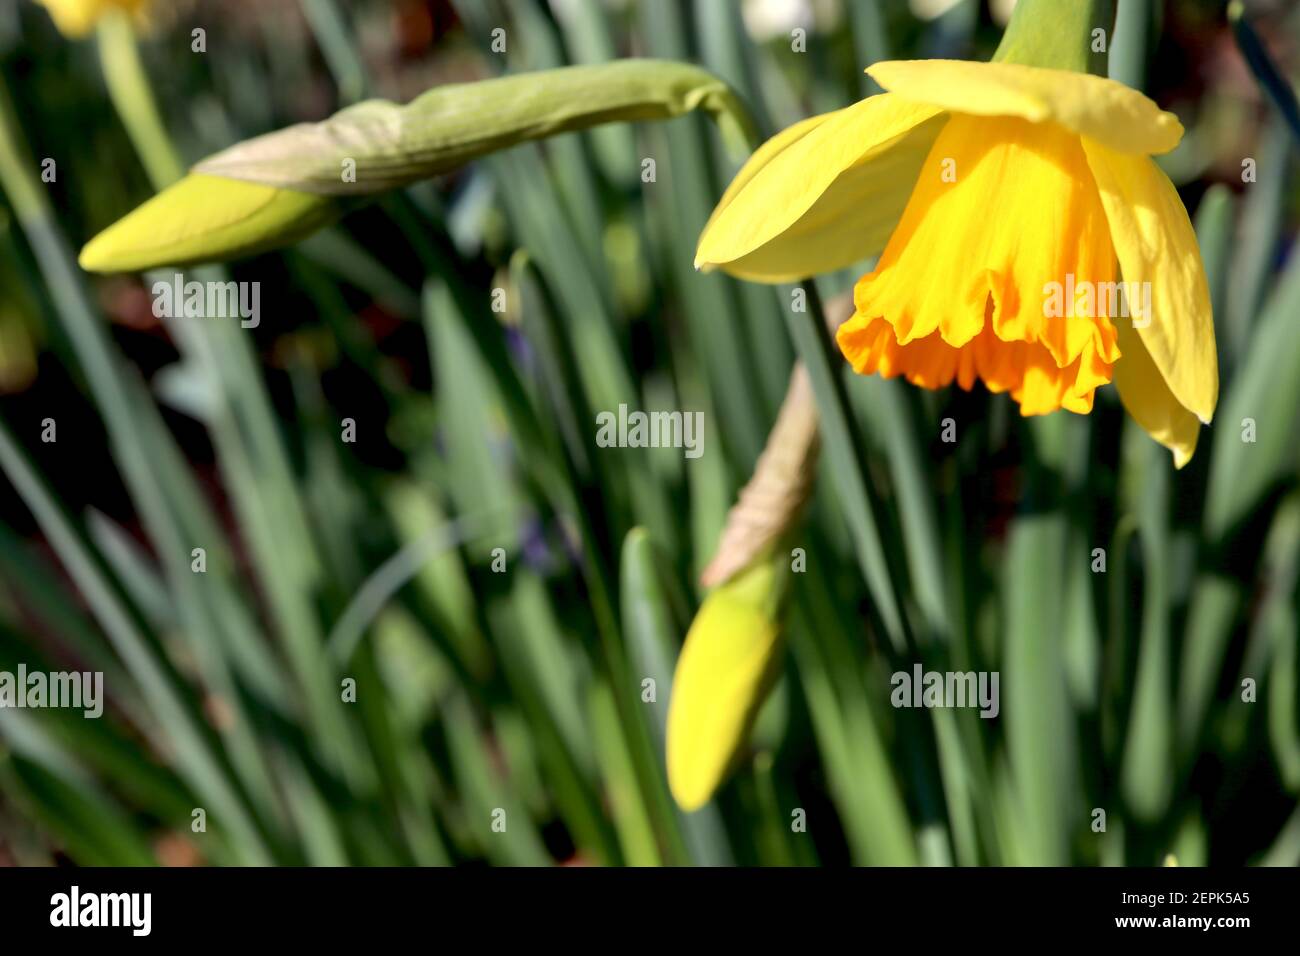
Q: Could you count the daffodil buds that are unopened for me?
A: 2